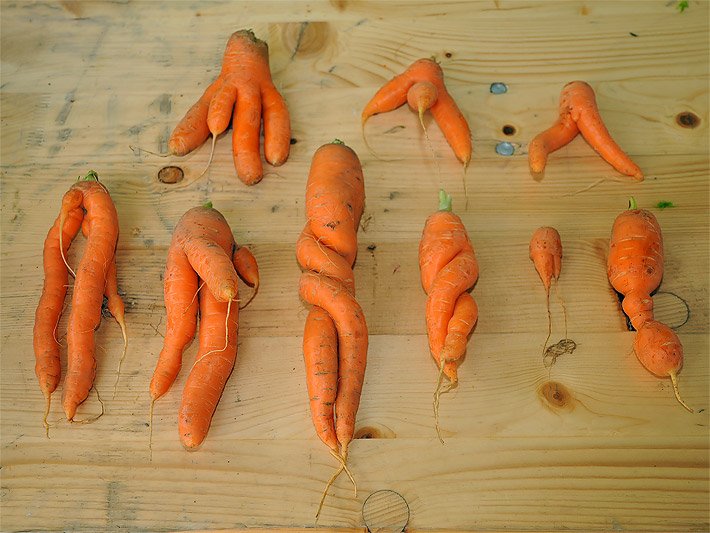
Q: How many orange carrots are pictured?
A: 9